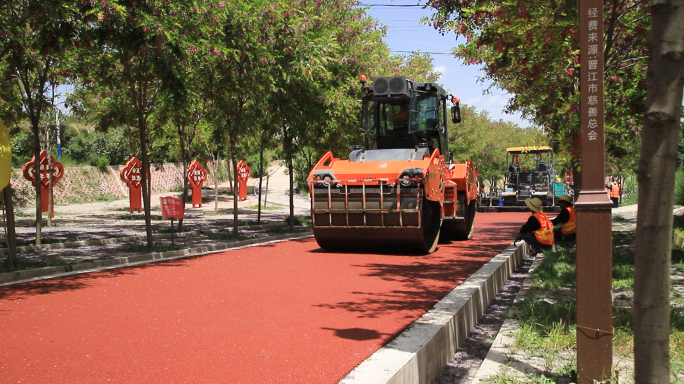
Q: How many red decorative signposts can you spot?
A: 4